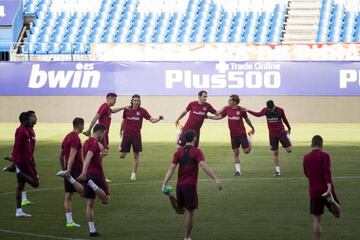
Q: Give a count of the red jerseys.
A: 11